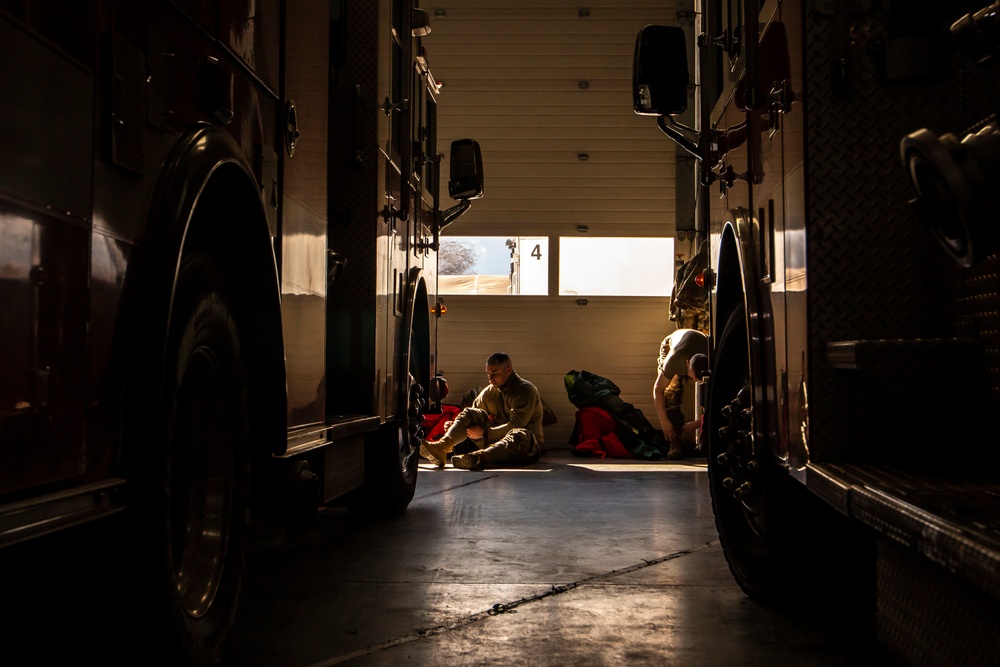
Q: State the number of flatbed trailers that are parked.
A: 0